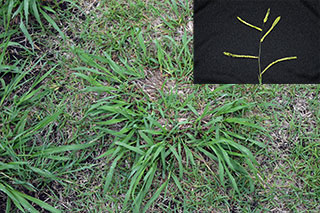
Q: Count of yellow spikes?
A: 5